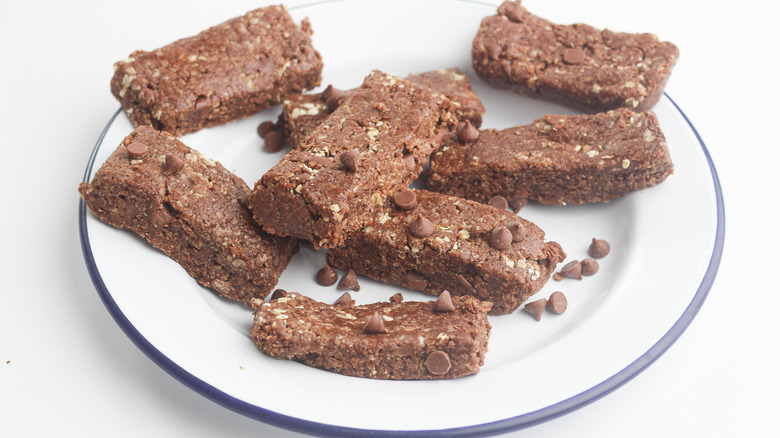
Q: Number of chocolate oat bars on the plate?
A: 8